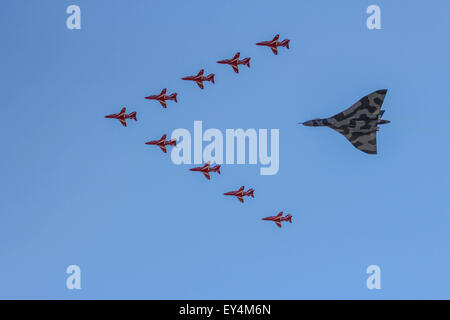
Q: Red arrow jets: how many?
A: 9